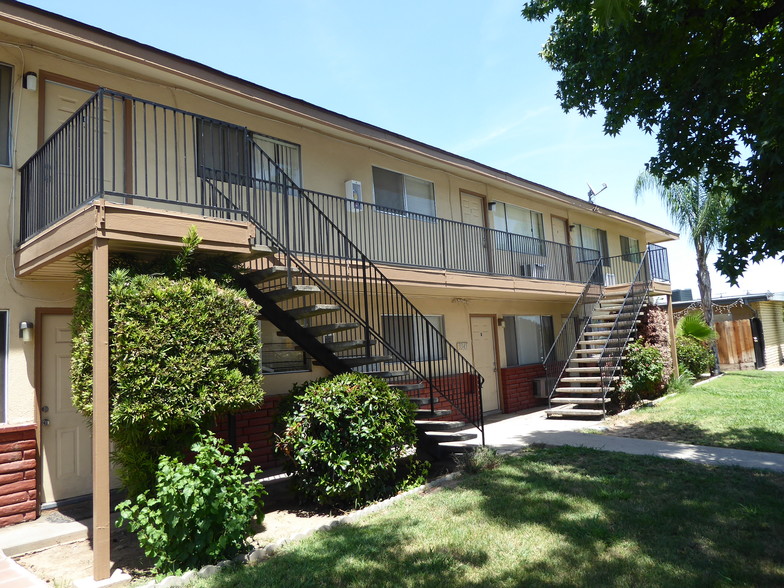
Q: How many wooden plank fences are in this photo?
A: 1